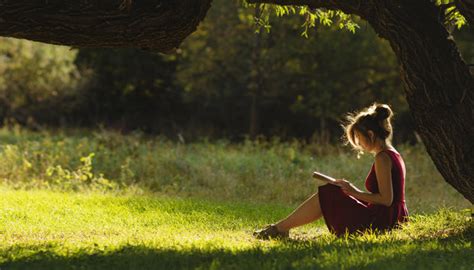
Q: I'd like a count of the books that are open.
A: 1